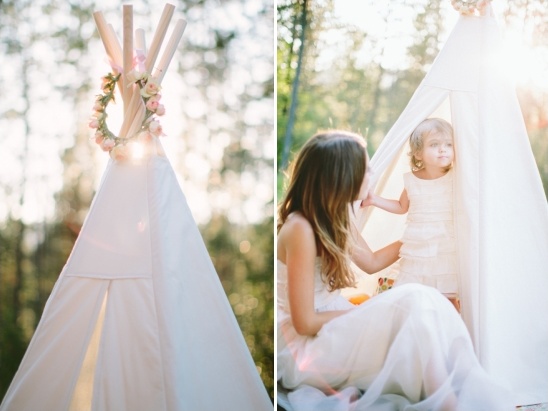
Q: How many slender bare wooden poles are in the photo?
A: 6